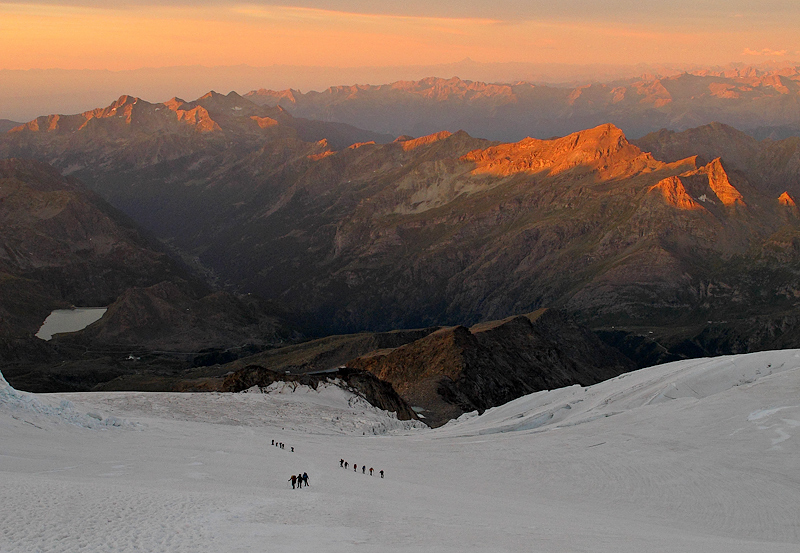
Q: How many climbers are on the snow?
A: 14